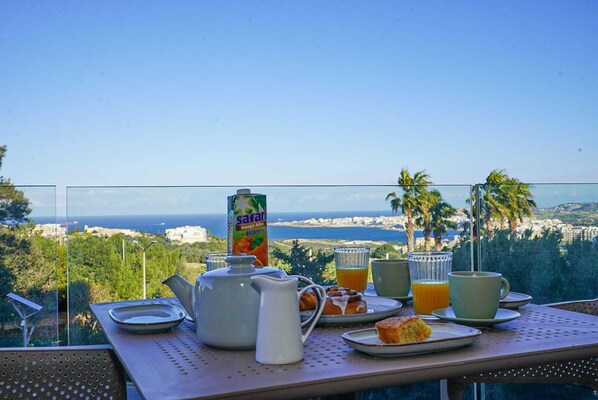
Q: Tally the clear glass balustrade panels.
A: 3